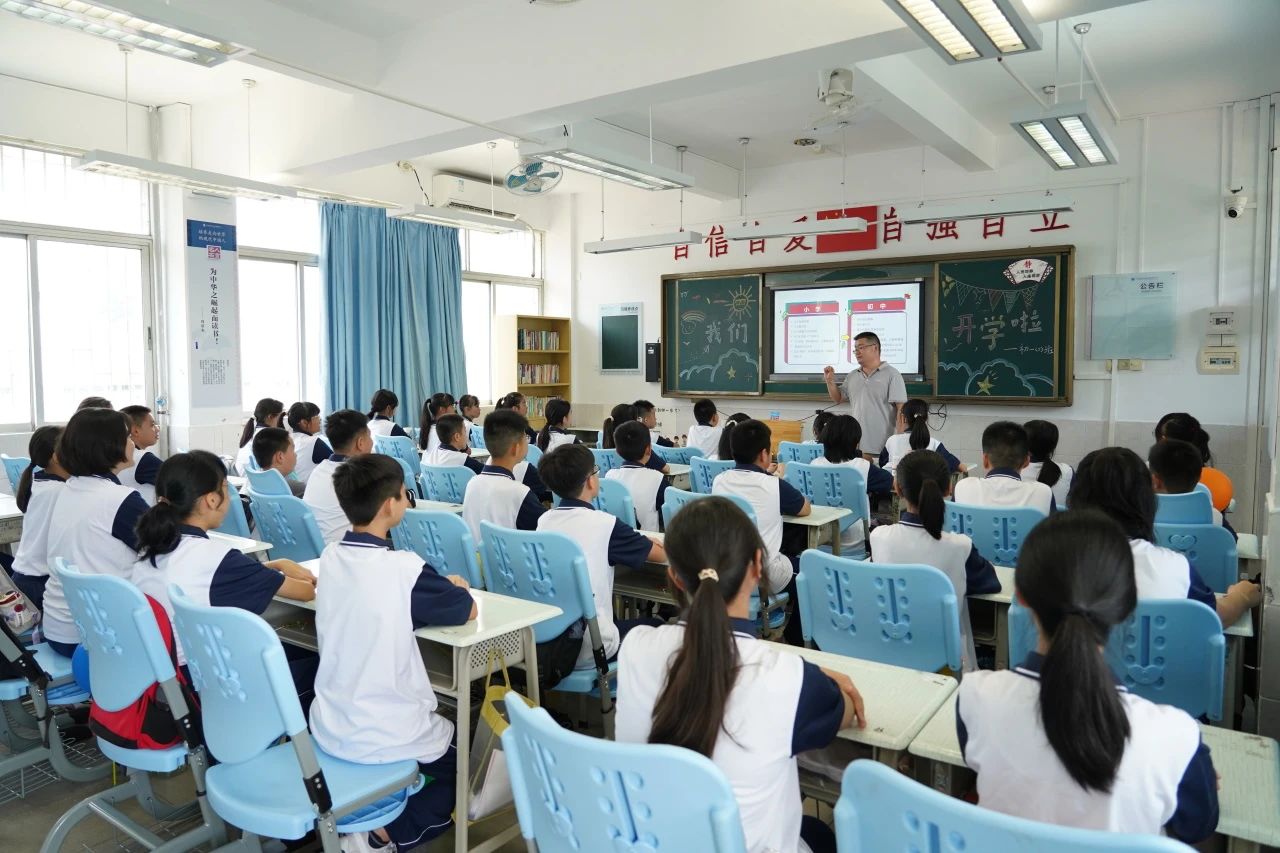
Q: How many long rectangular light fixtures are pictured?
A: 9